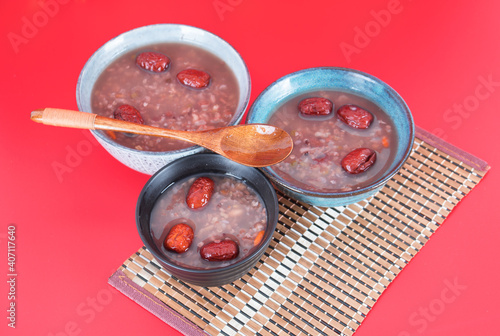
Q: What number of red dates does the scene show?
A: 9